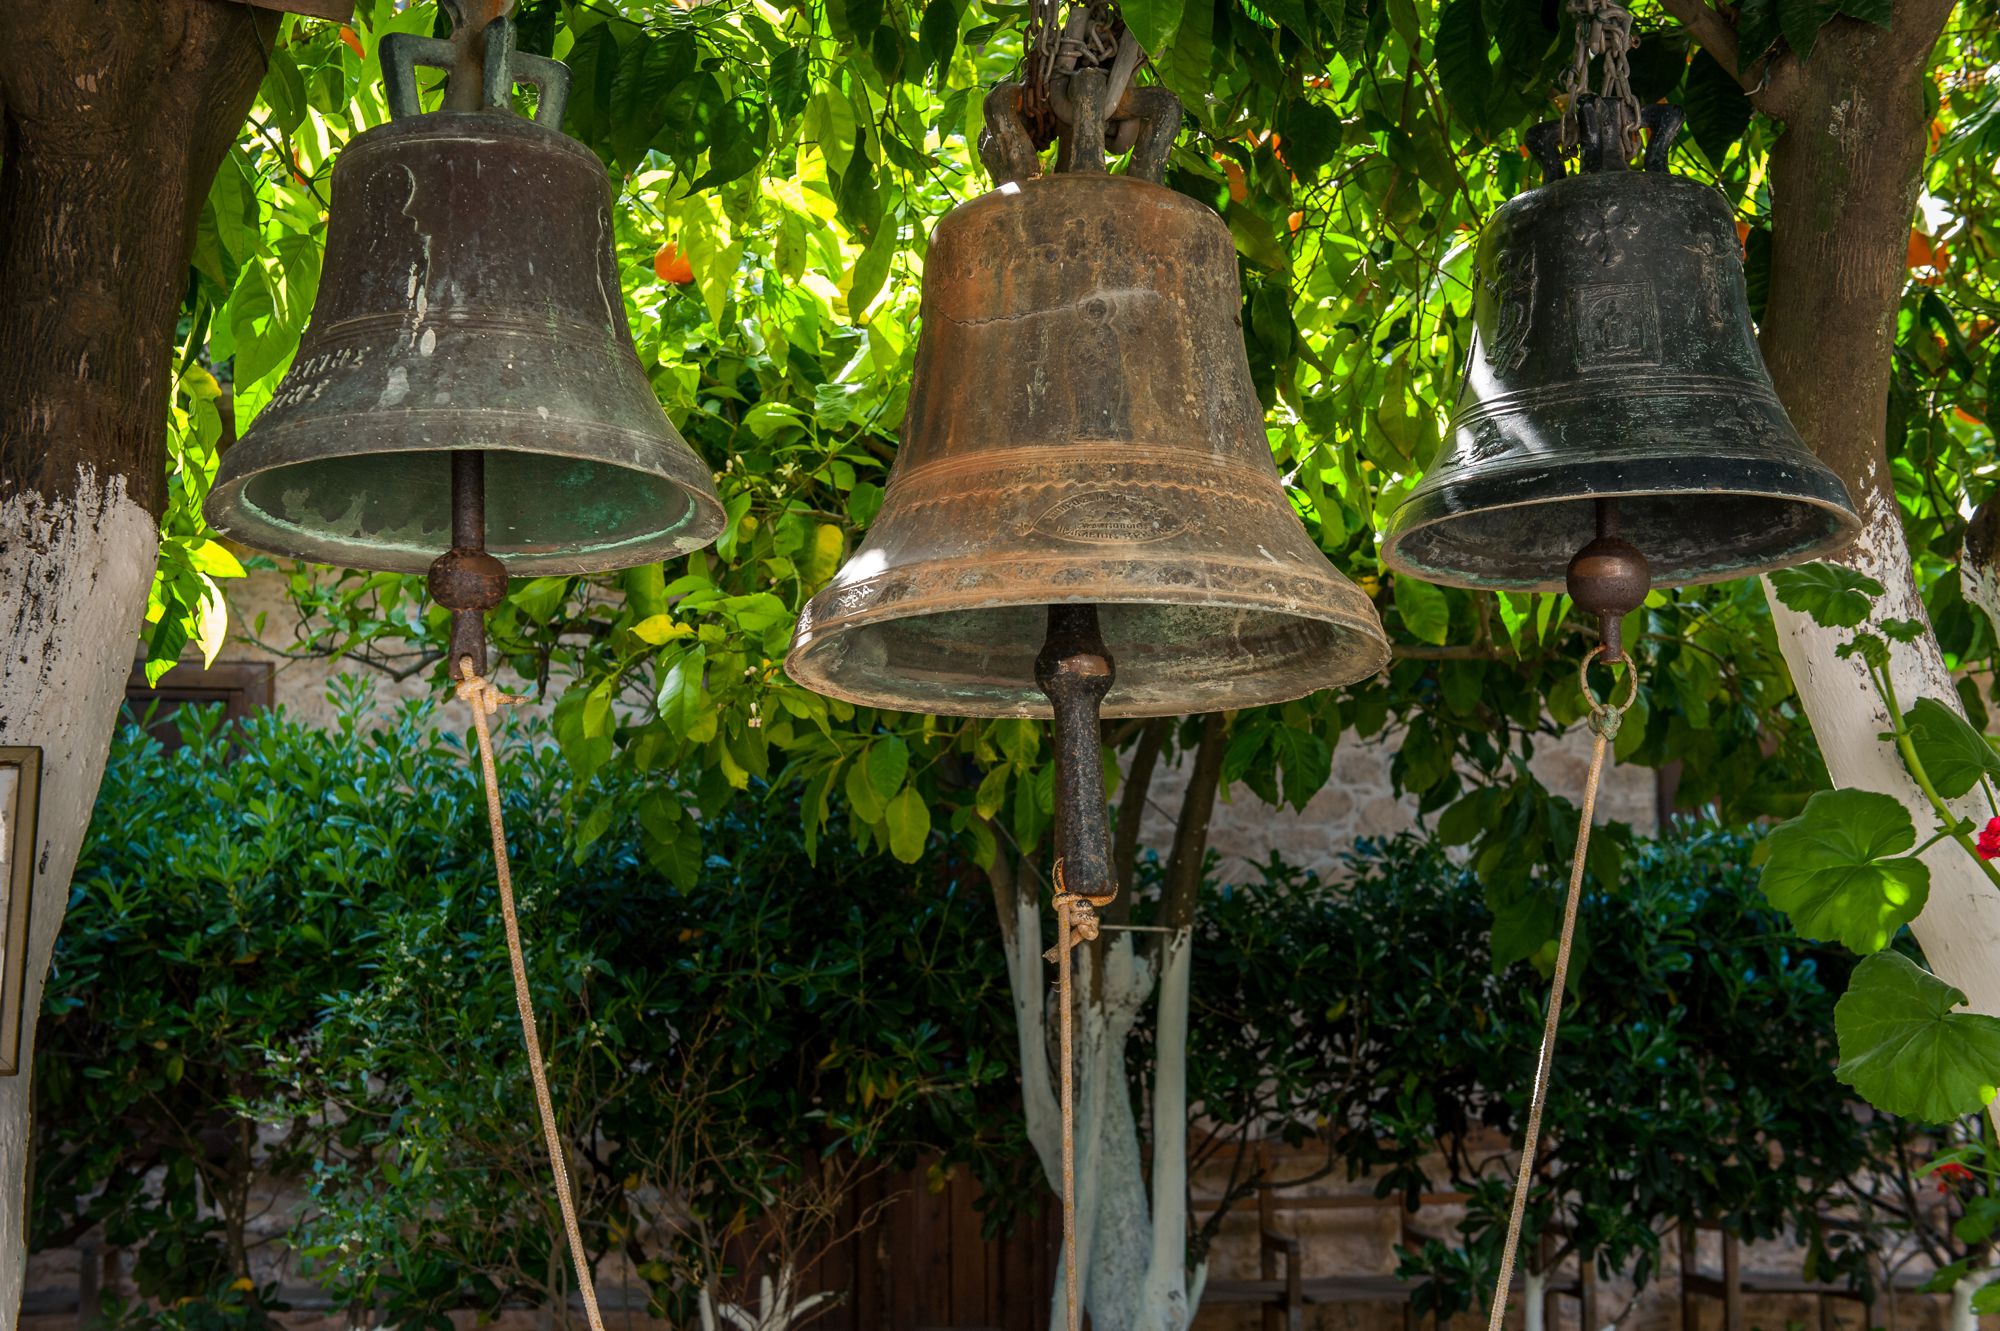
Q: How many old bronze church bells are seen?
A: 3